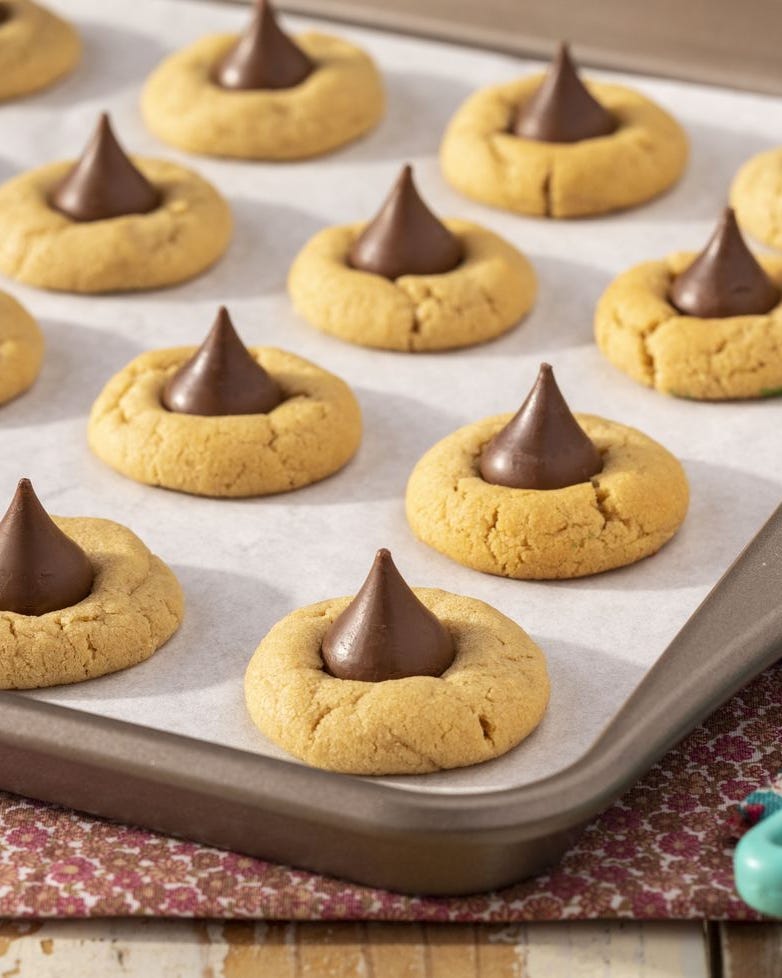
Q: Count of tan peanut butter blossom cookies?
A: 12